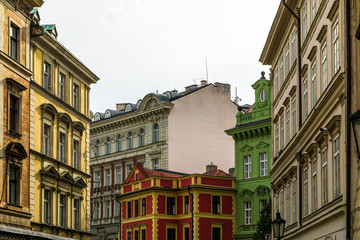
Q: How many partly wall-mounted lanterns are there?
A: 2